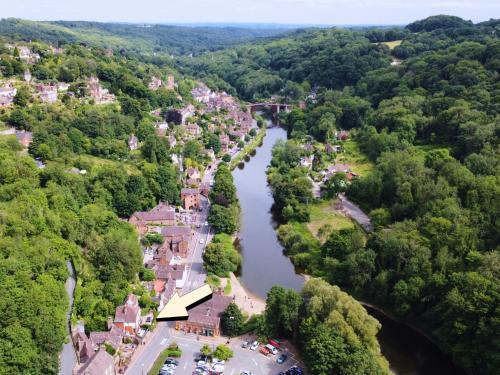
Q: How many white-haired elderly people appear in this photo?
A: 0